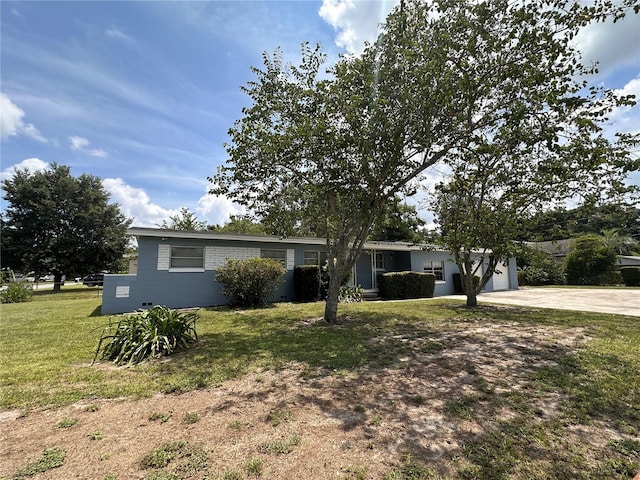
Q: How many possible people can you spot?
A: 0